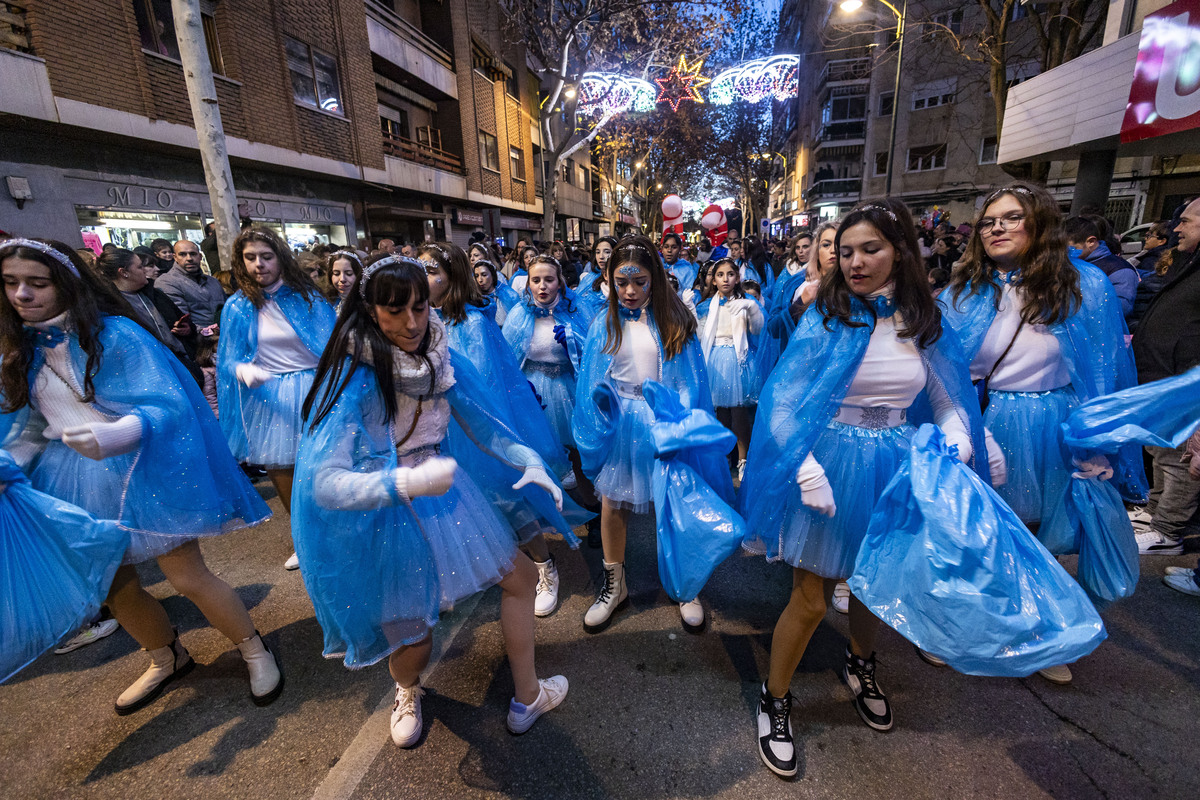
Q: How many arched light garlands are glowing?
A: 2